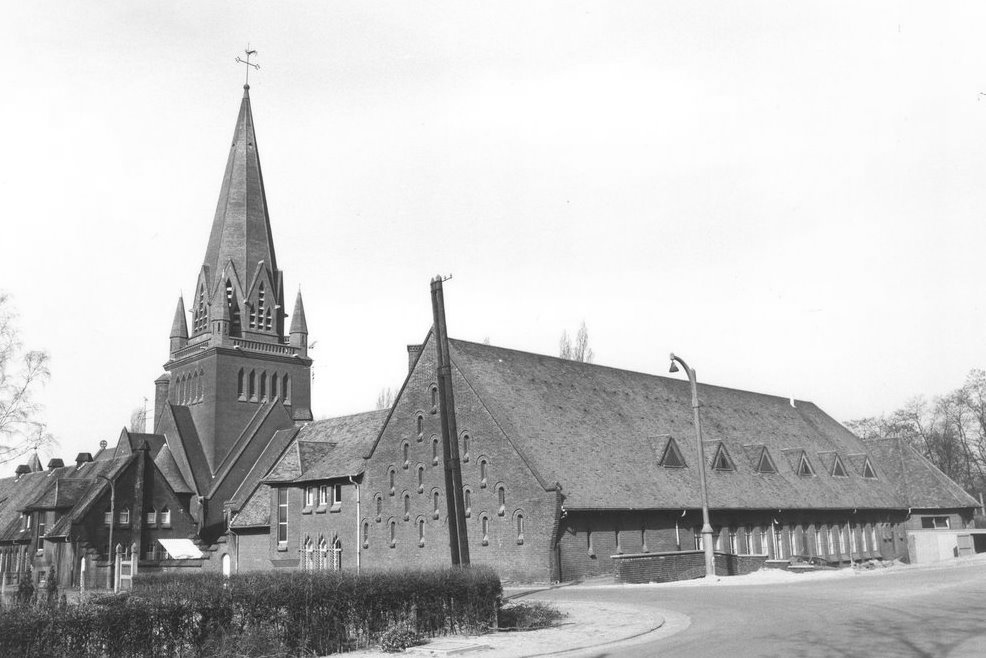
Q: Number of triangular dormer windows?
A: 6